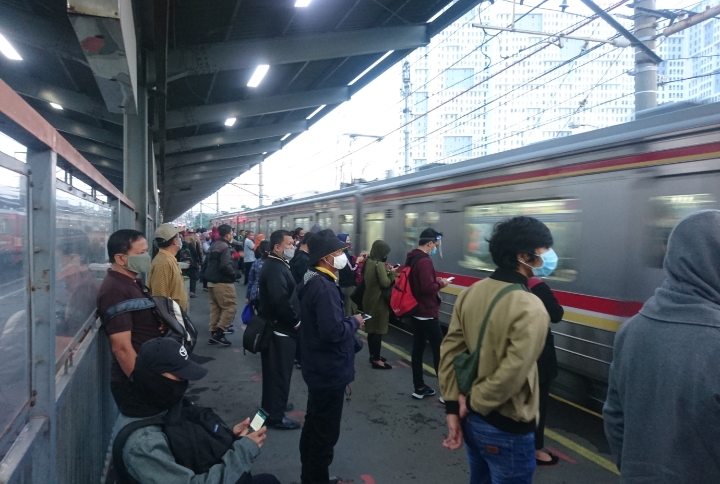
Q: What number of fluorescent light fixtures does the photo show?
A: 5